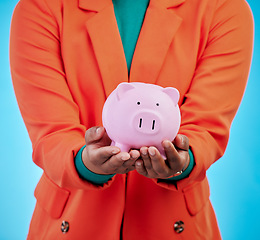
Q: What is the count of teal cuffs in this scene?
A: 2